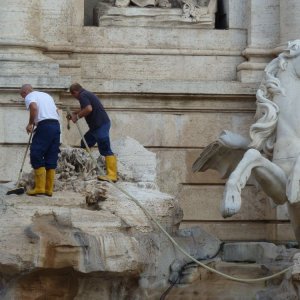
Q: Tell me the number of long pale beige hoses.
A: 1